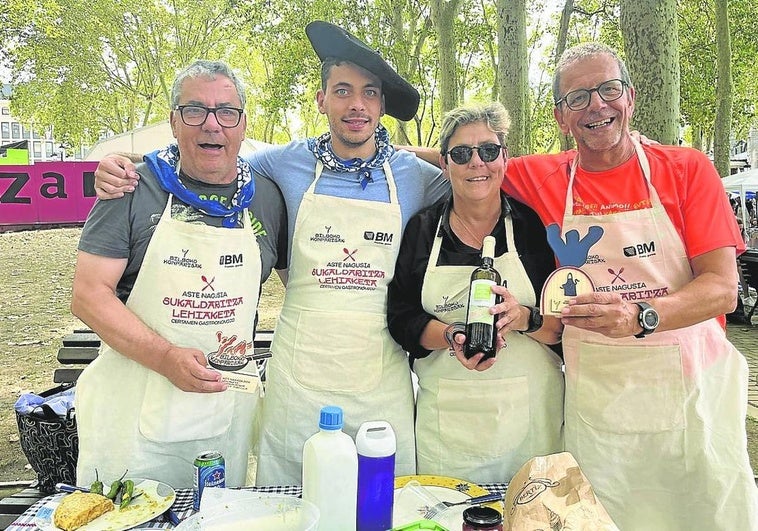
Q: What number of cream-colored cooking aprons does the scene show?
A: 4